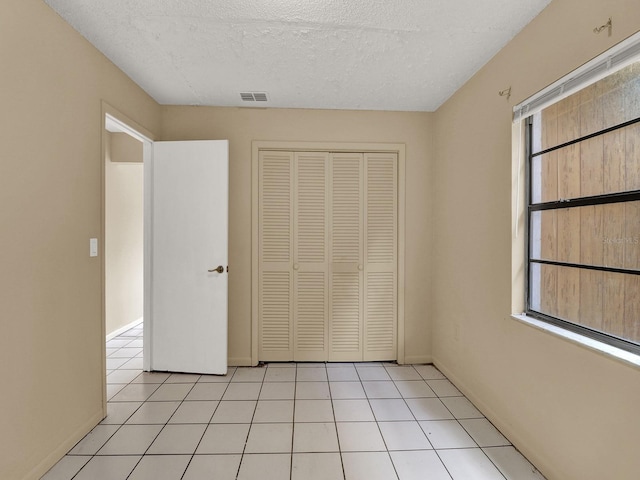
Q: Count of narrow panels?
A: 4